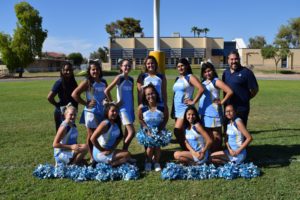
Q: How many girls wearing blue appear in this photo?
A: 10